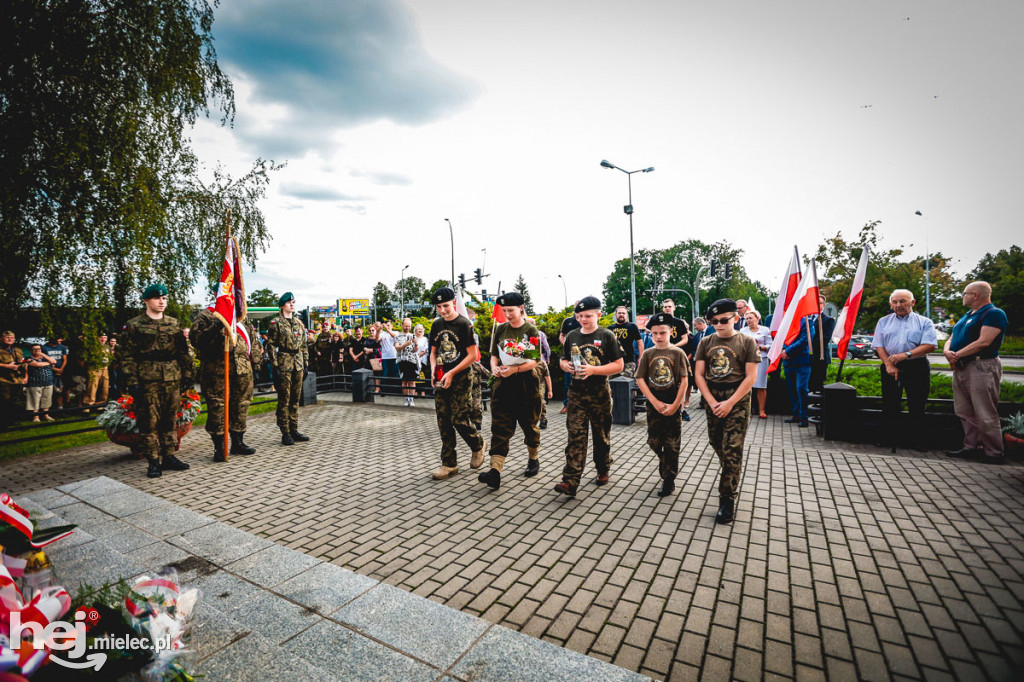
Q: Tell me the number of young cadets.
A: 5